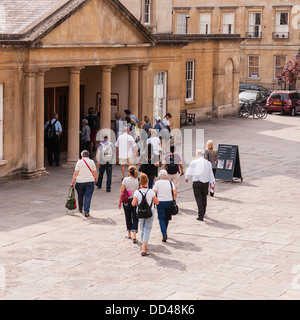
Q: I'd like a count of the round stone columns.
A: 4